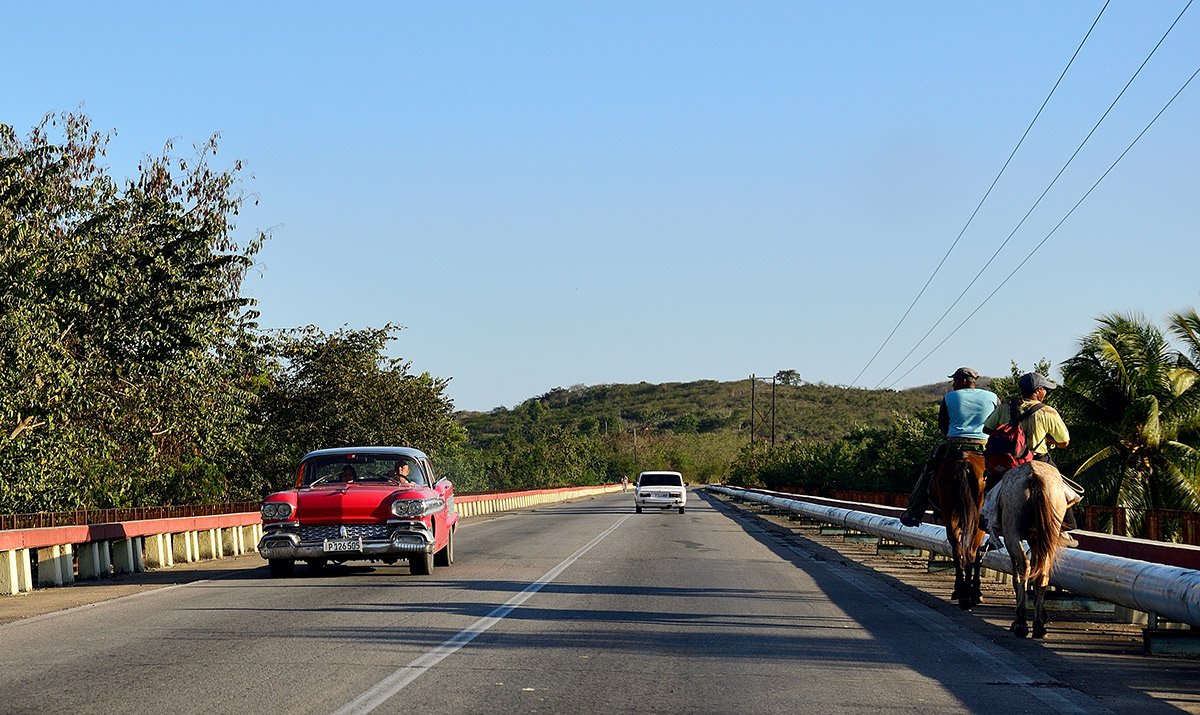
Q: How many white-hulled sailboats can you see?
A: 0